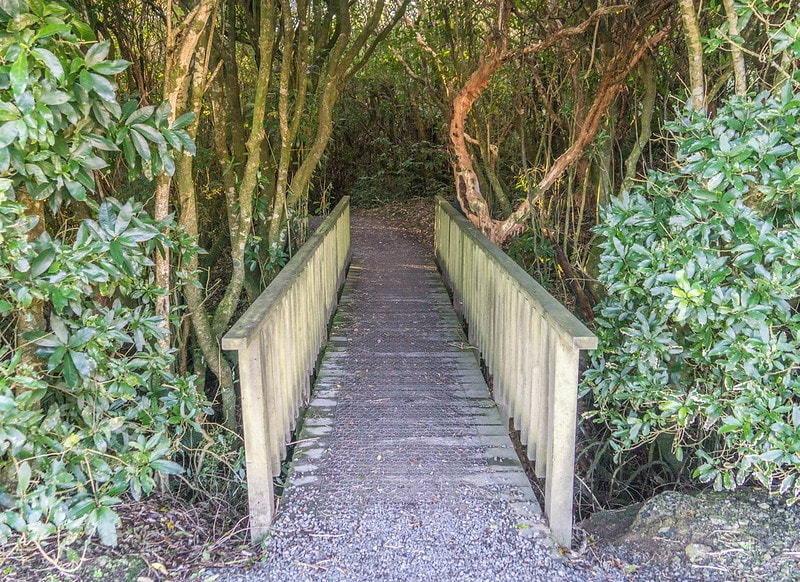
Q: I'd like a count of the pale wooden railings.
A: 2